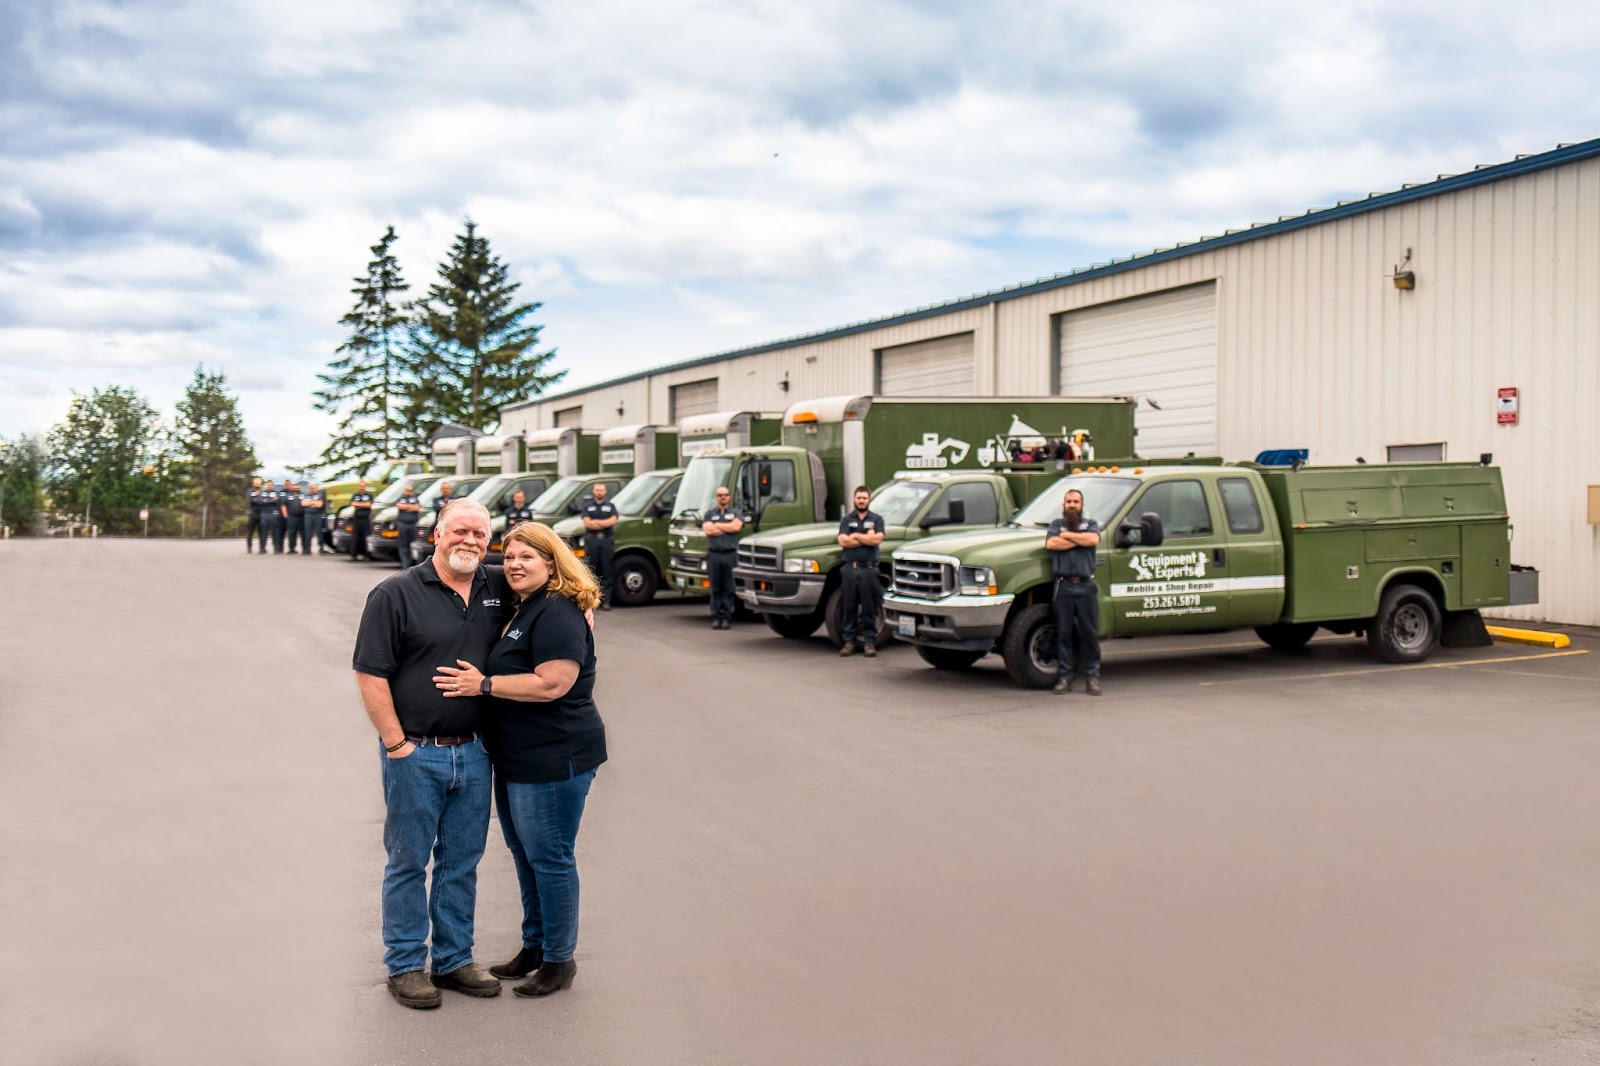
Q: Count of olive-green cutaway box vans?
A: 5